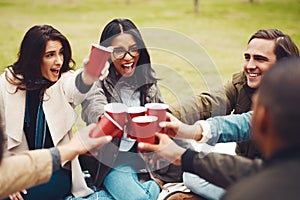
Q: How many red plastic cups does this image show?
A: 6